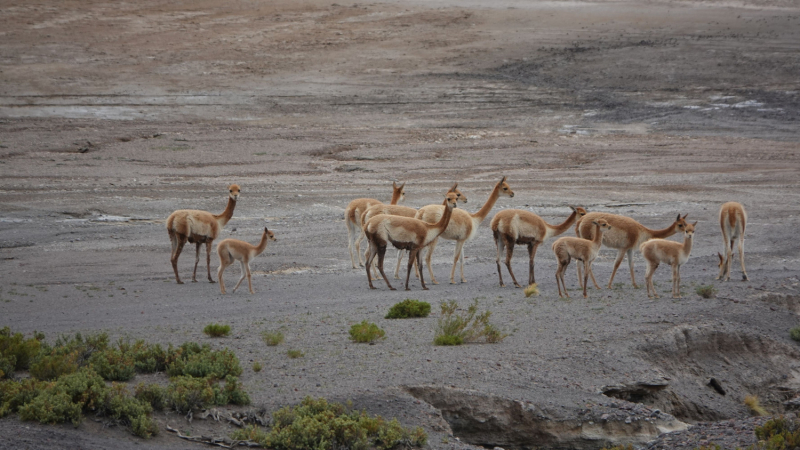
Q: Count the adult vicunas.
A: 8